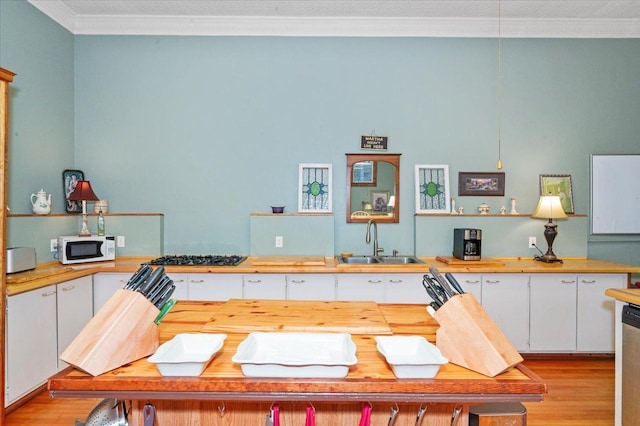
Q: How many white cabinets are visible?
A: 13